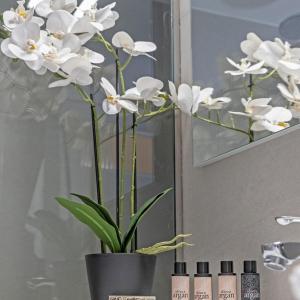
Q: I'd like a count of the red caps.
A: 0